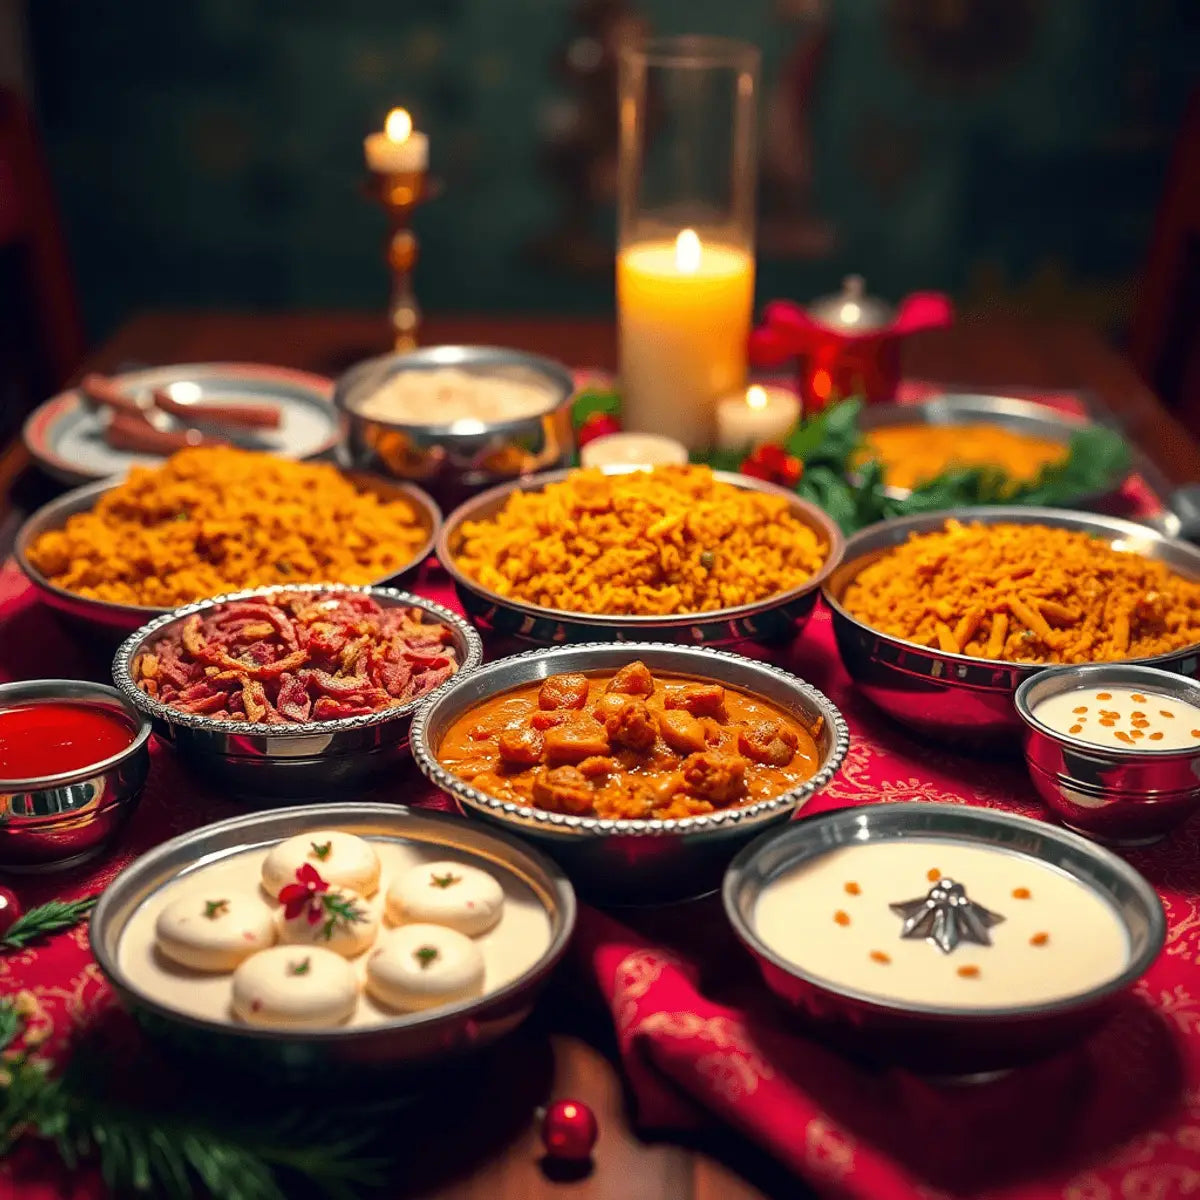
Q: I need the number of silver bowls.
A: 11